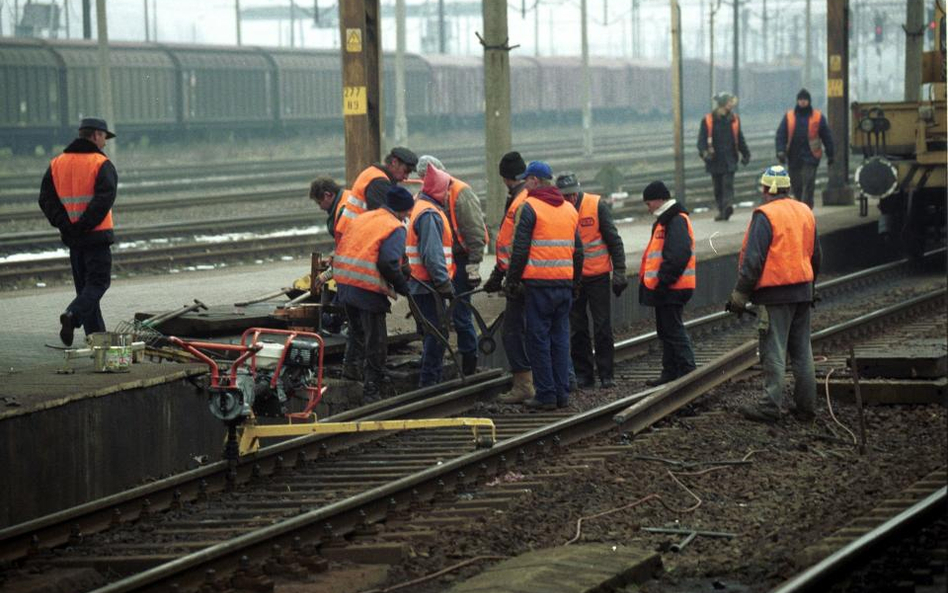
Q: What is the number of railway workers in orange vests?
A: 13